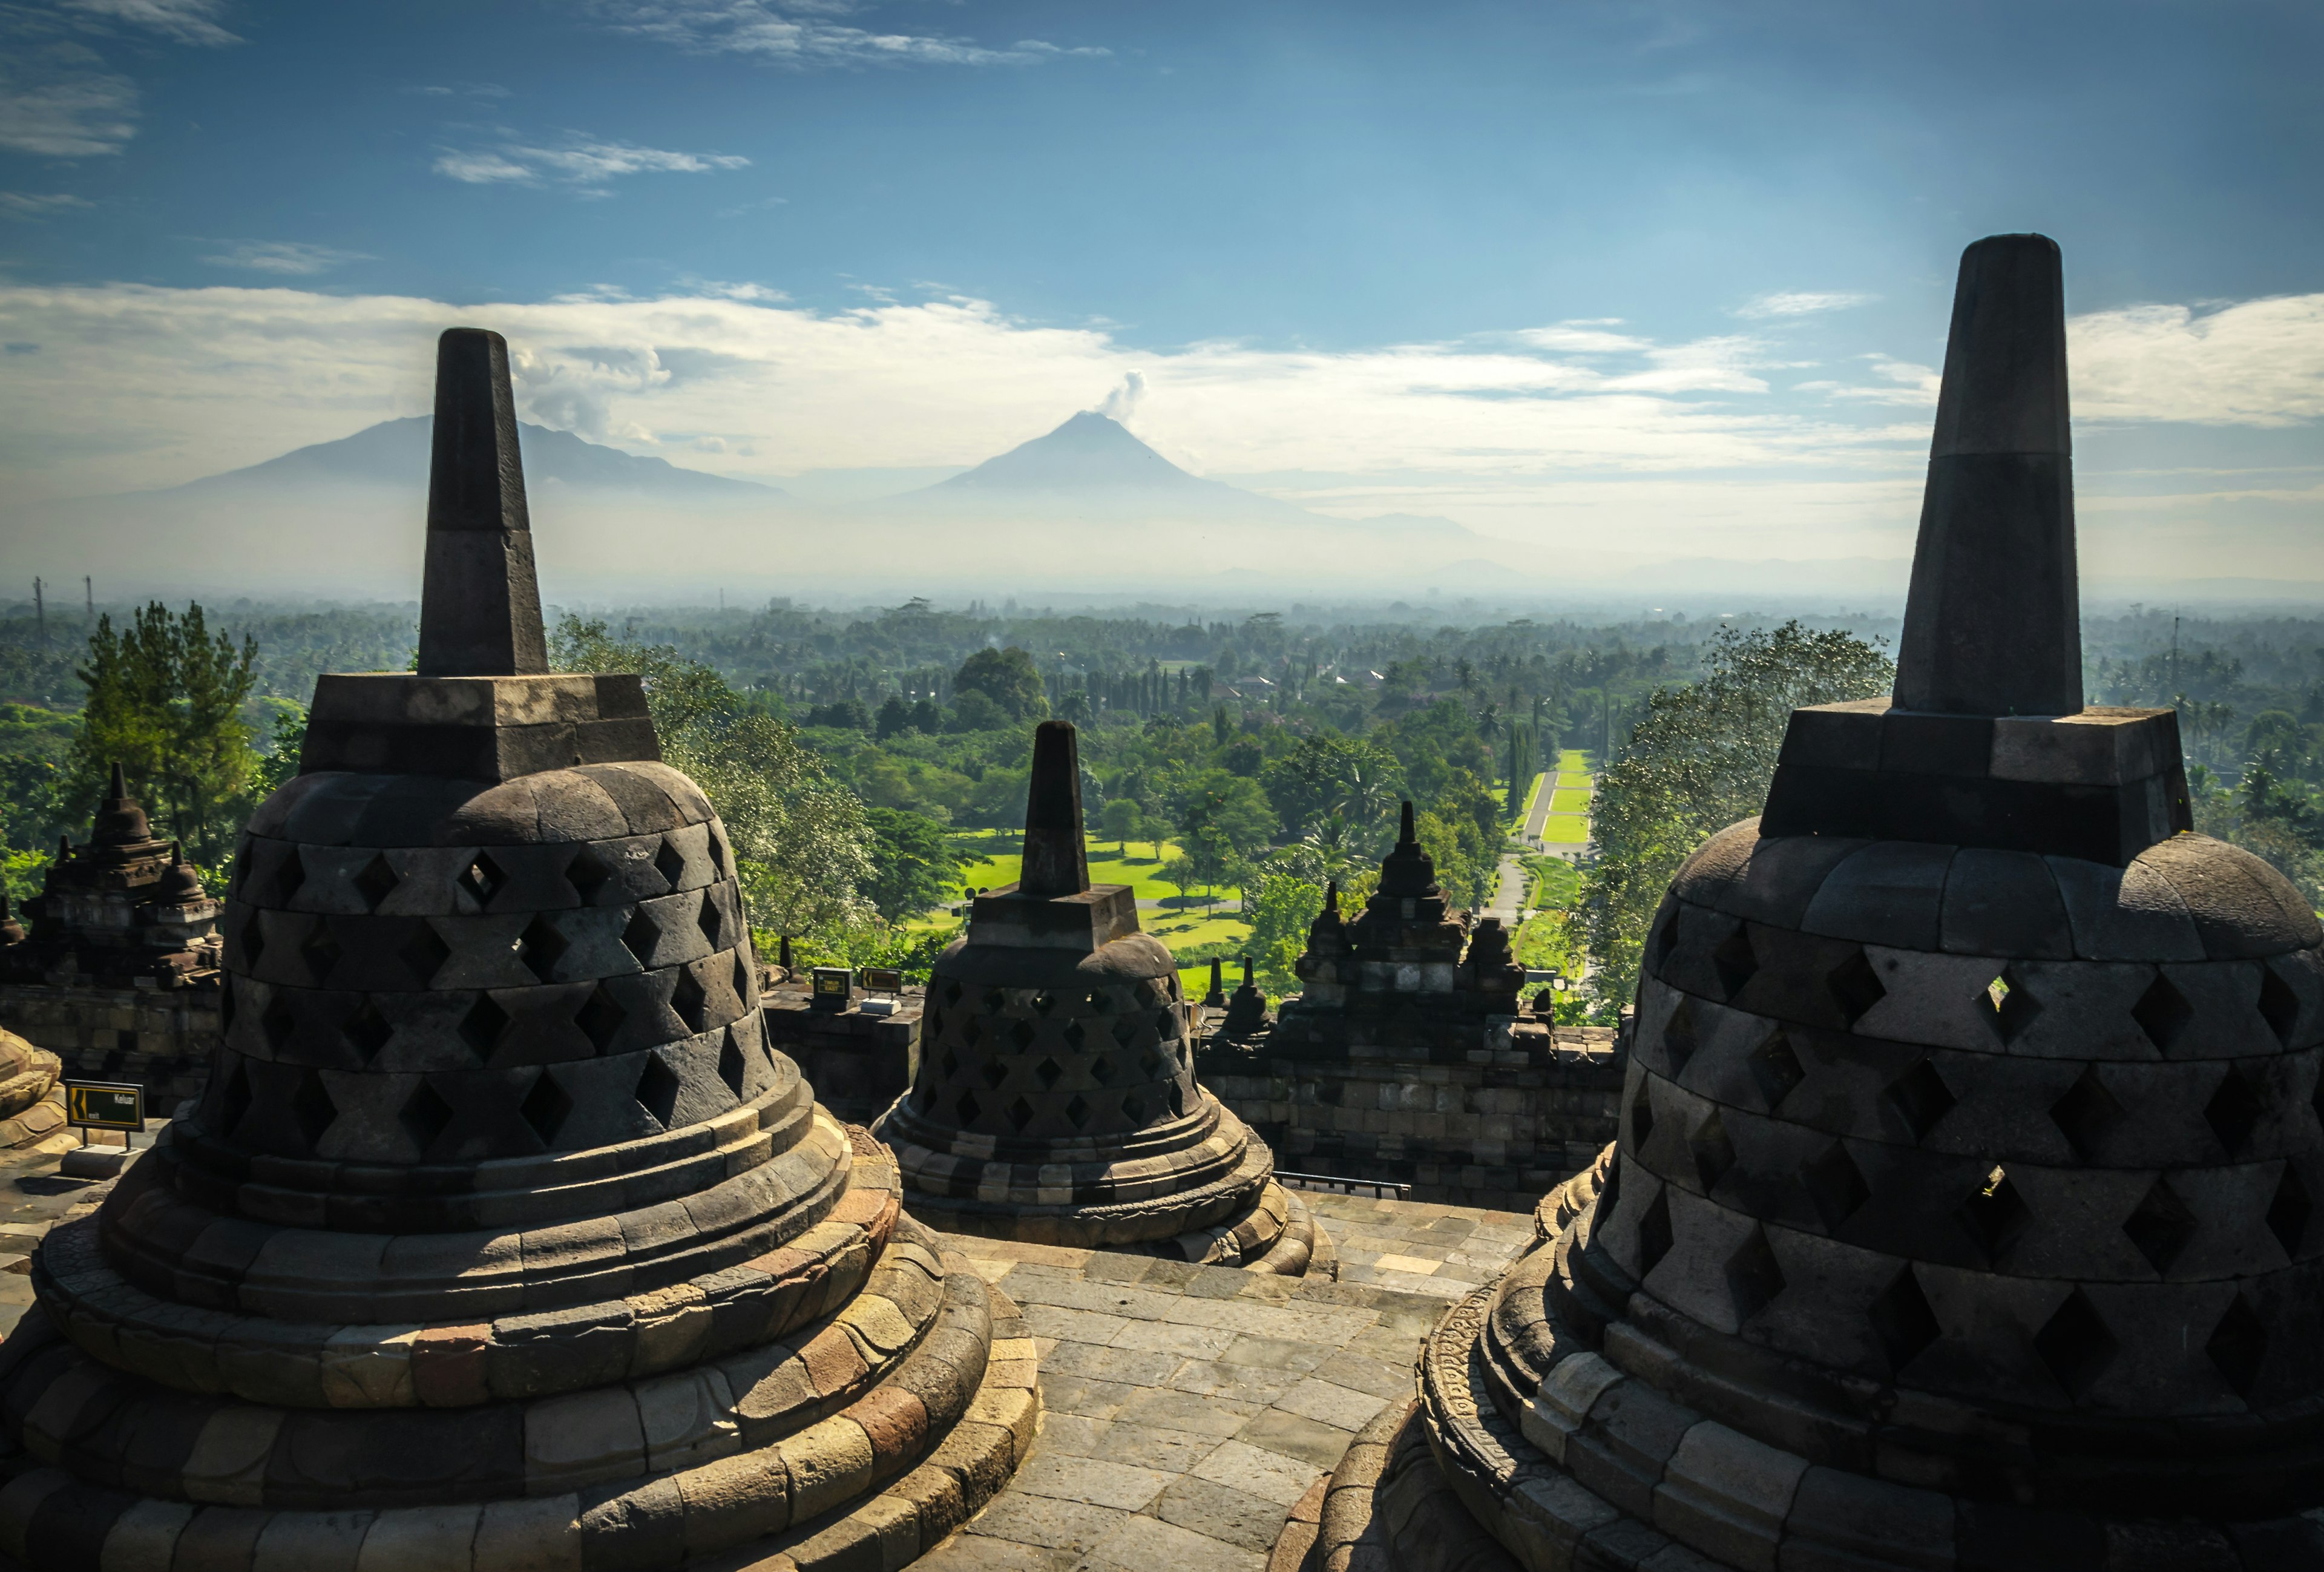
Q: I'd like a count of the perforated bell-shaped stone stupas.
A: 3